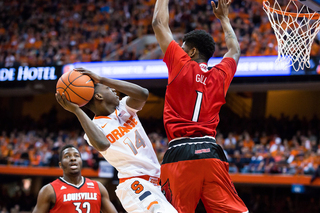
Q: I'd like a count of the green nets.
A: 0